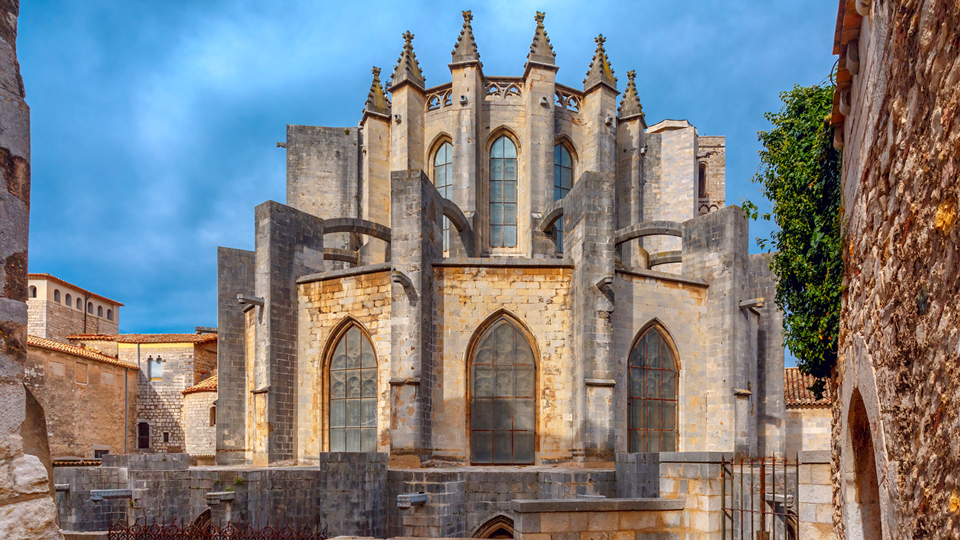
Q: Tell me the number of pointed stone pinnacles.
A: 6